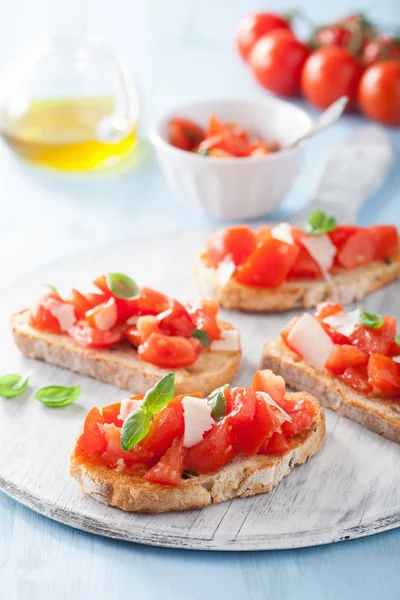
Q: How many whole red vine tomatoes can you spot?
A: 6